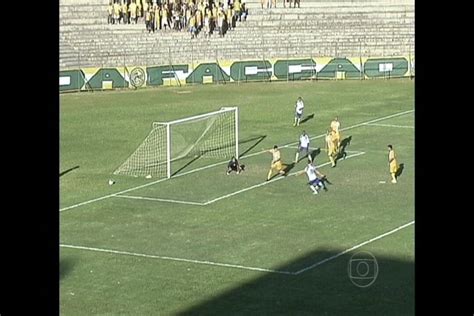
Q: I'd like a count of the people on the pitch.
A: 8